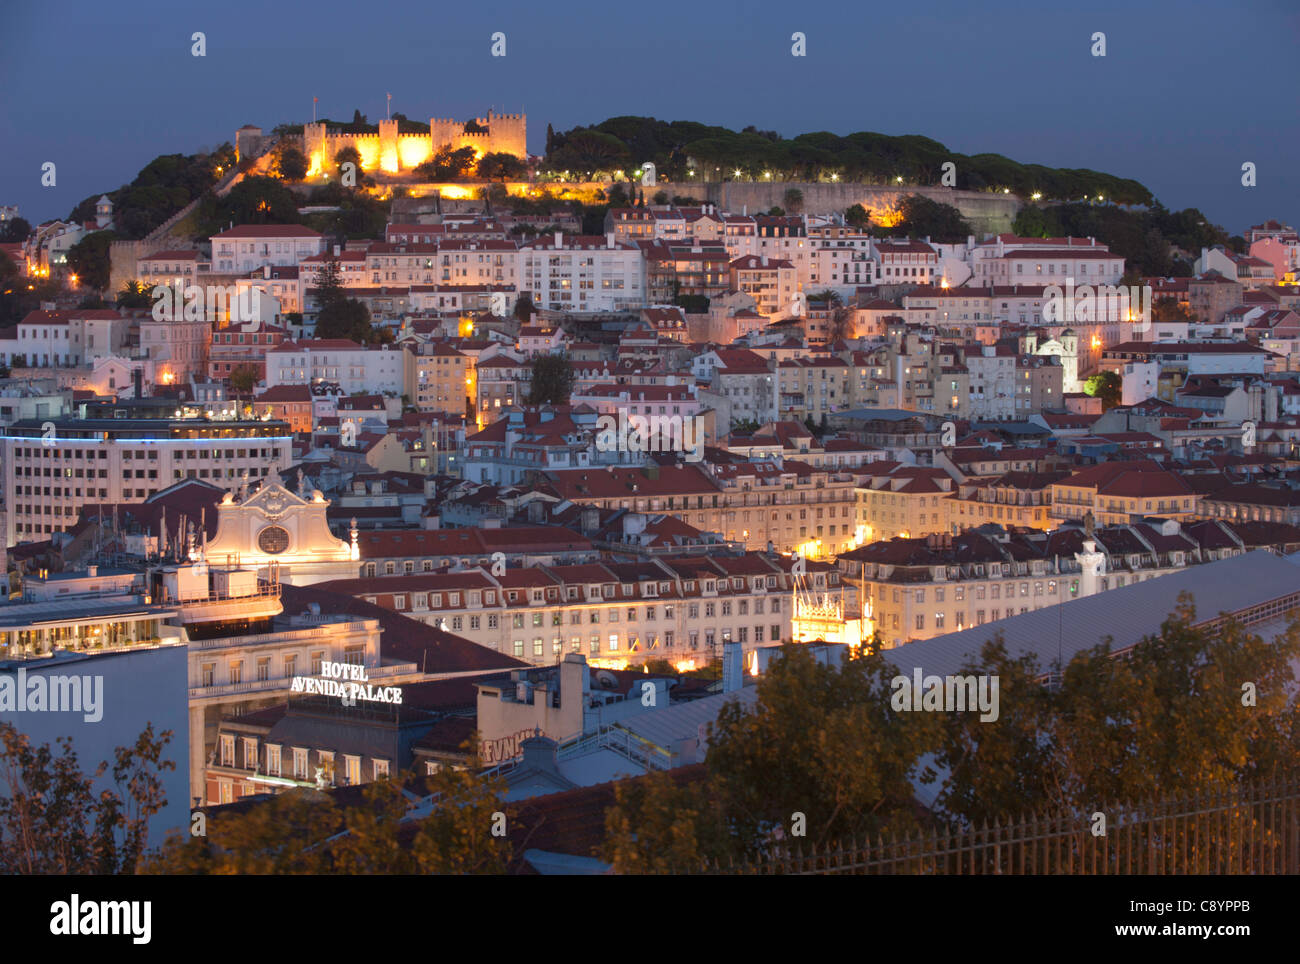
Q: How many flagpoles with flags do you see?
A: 2